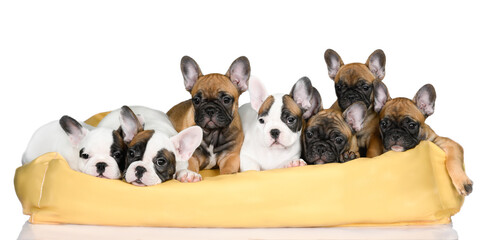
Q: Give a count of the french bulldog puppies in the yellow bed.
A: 7